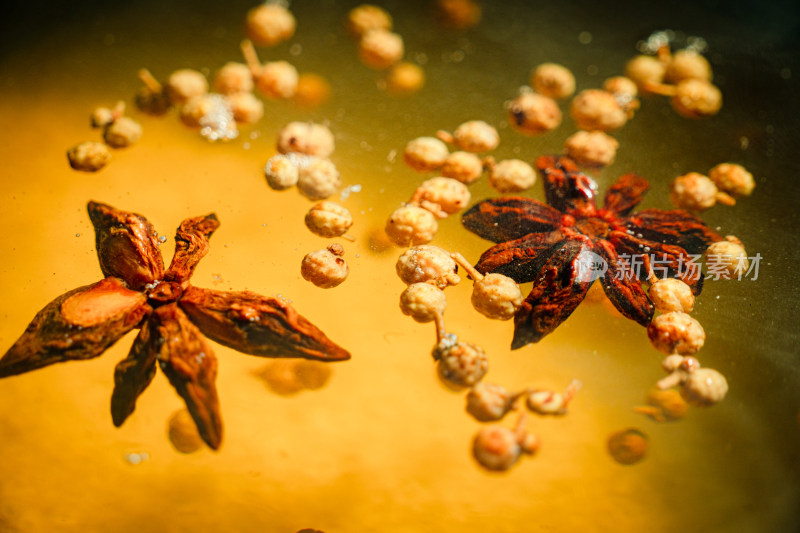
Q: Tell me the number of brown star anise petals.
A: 14